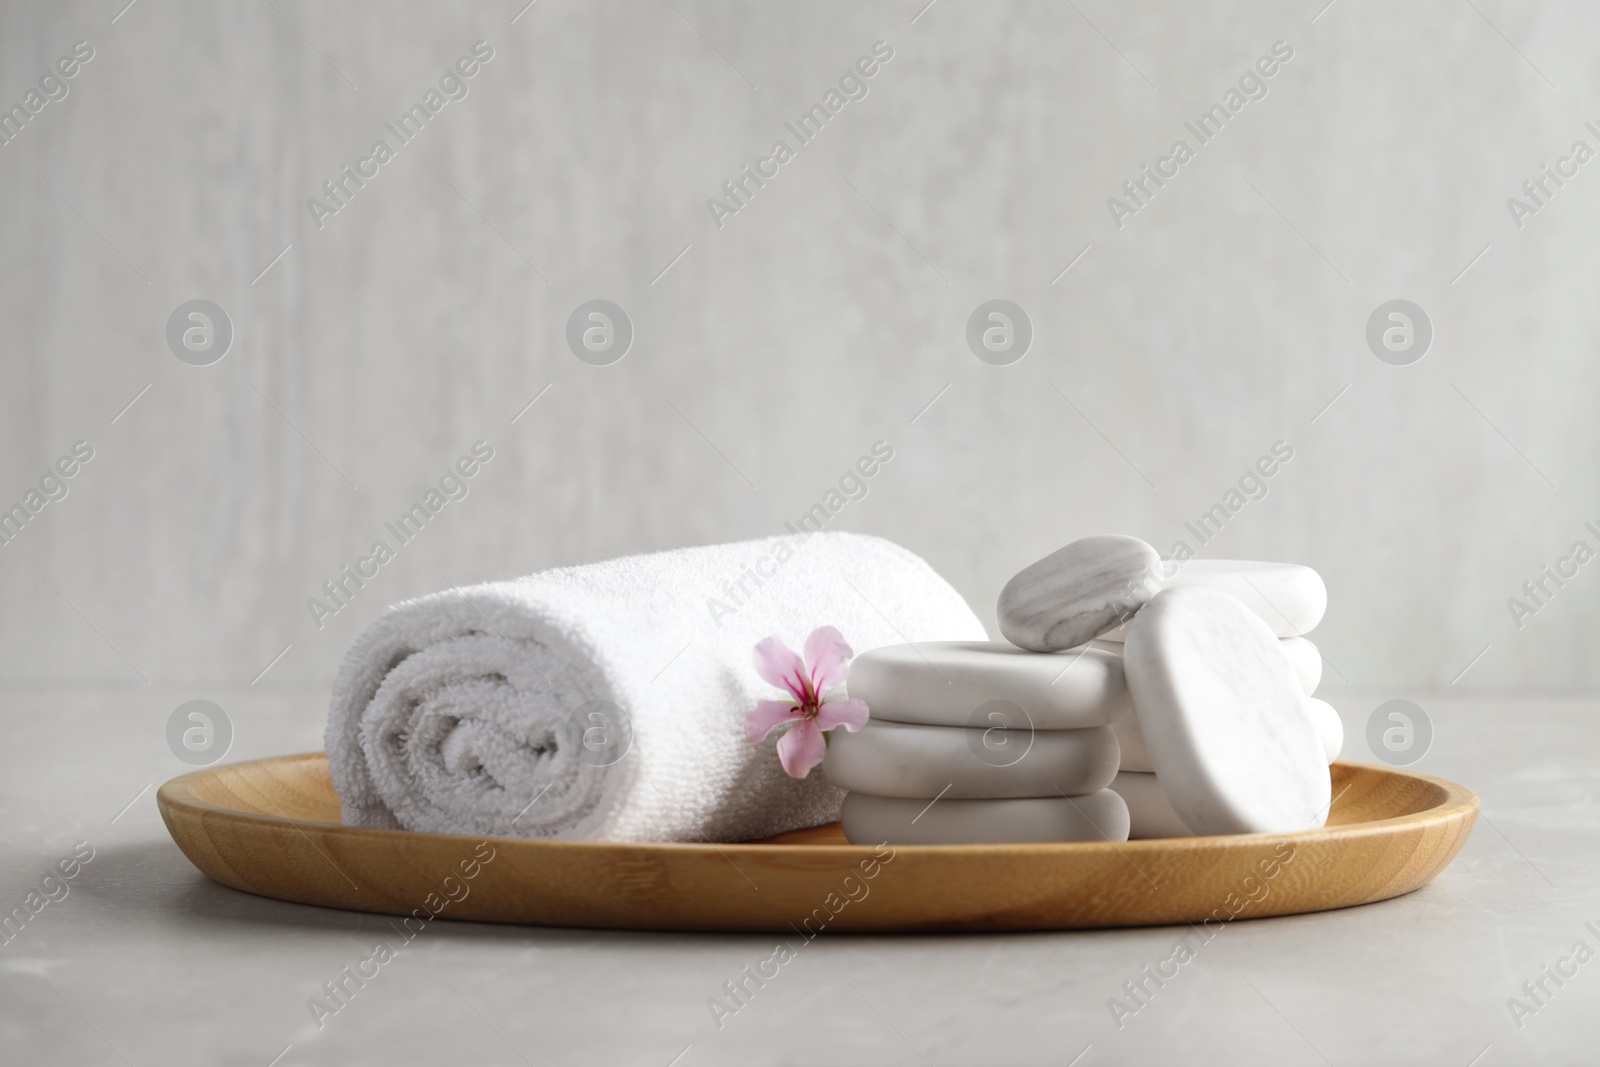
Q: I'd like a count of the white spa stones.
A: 9